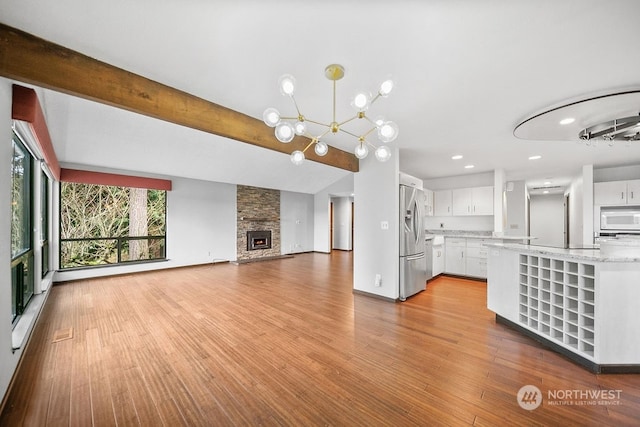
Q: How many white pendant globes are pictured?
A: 12